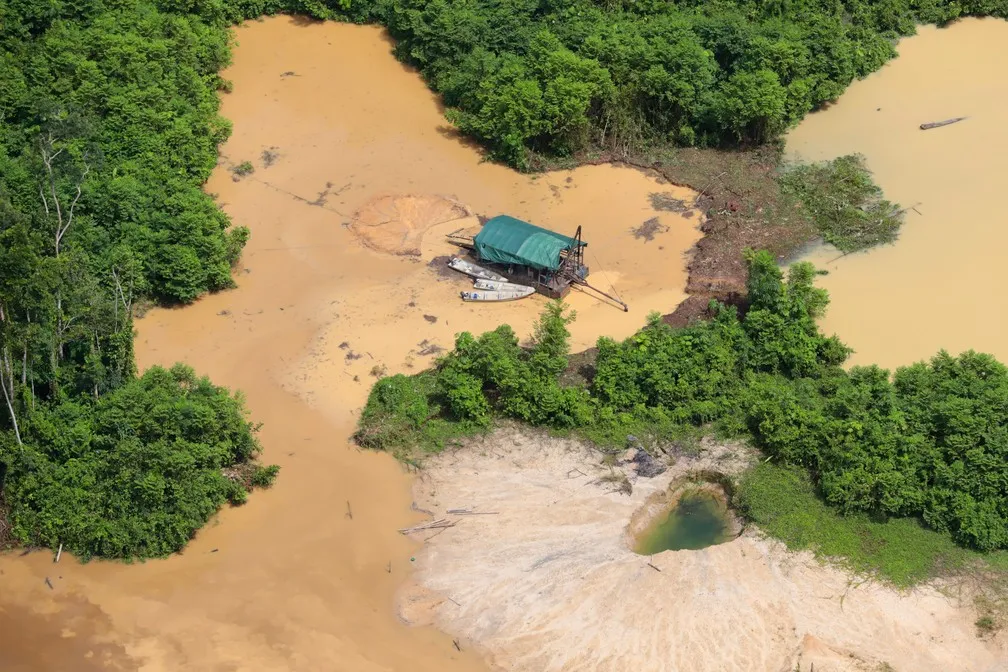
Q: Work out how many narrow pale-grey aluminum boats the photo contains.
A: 3